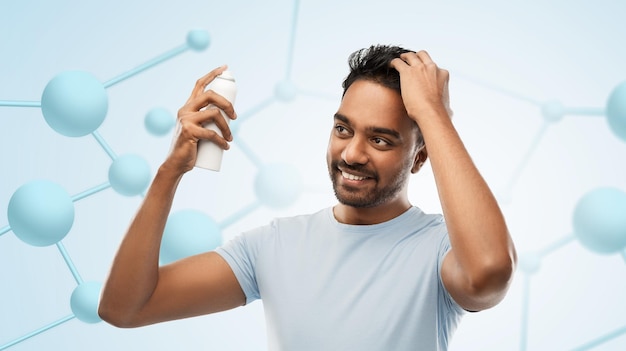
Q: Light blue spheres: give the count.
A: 13